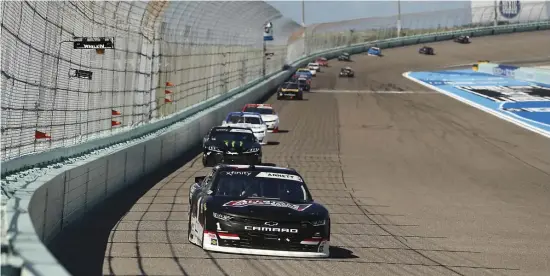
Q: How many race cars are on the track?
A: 15